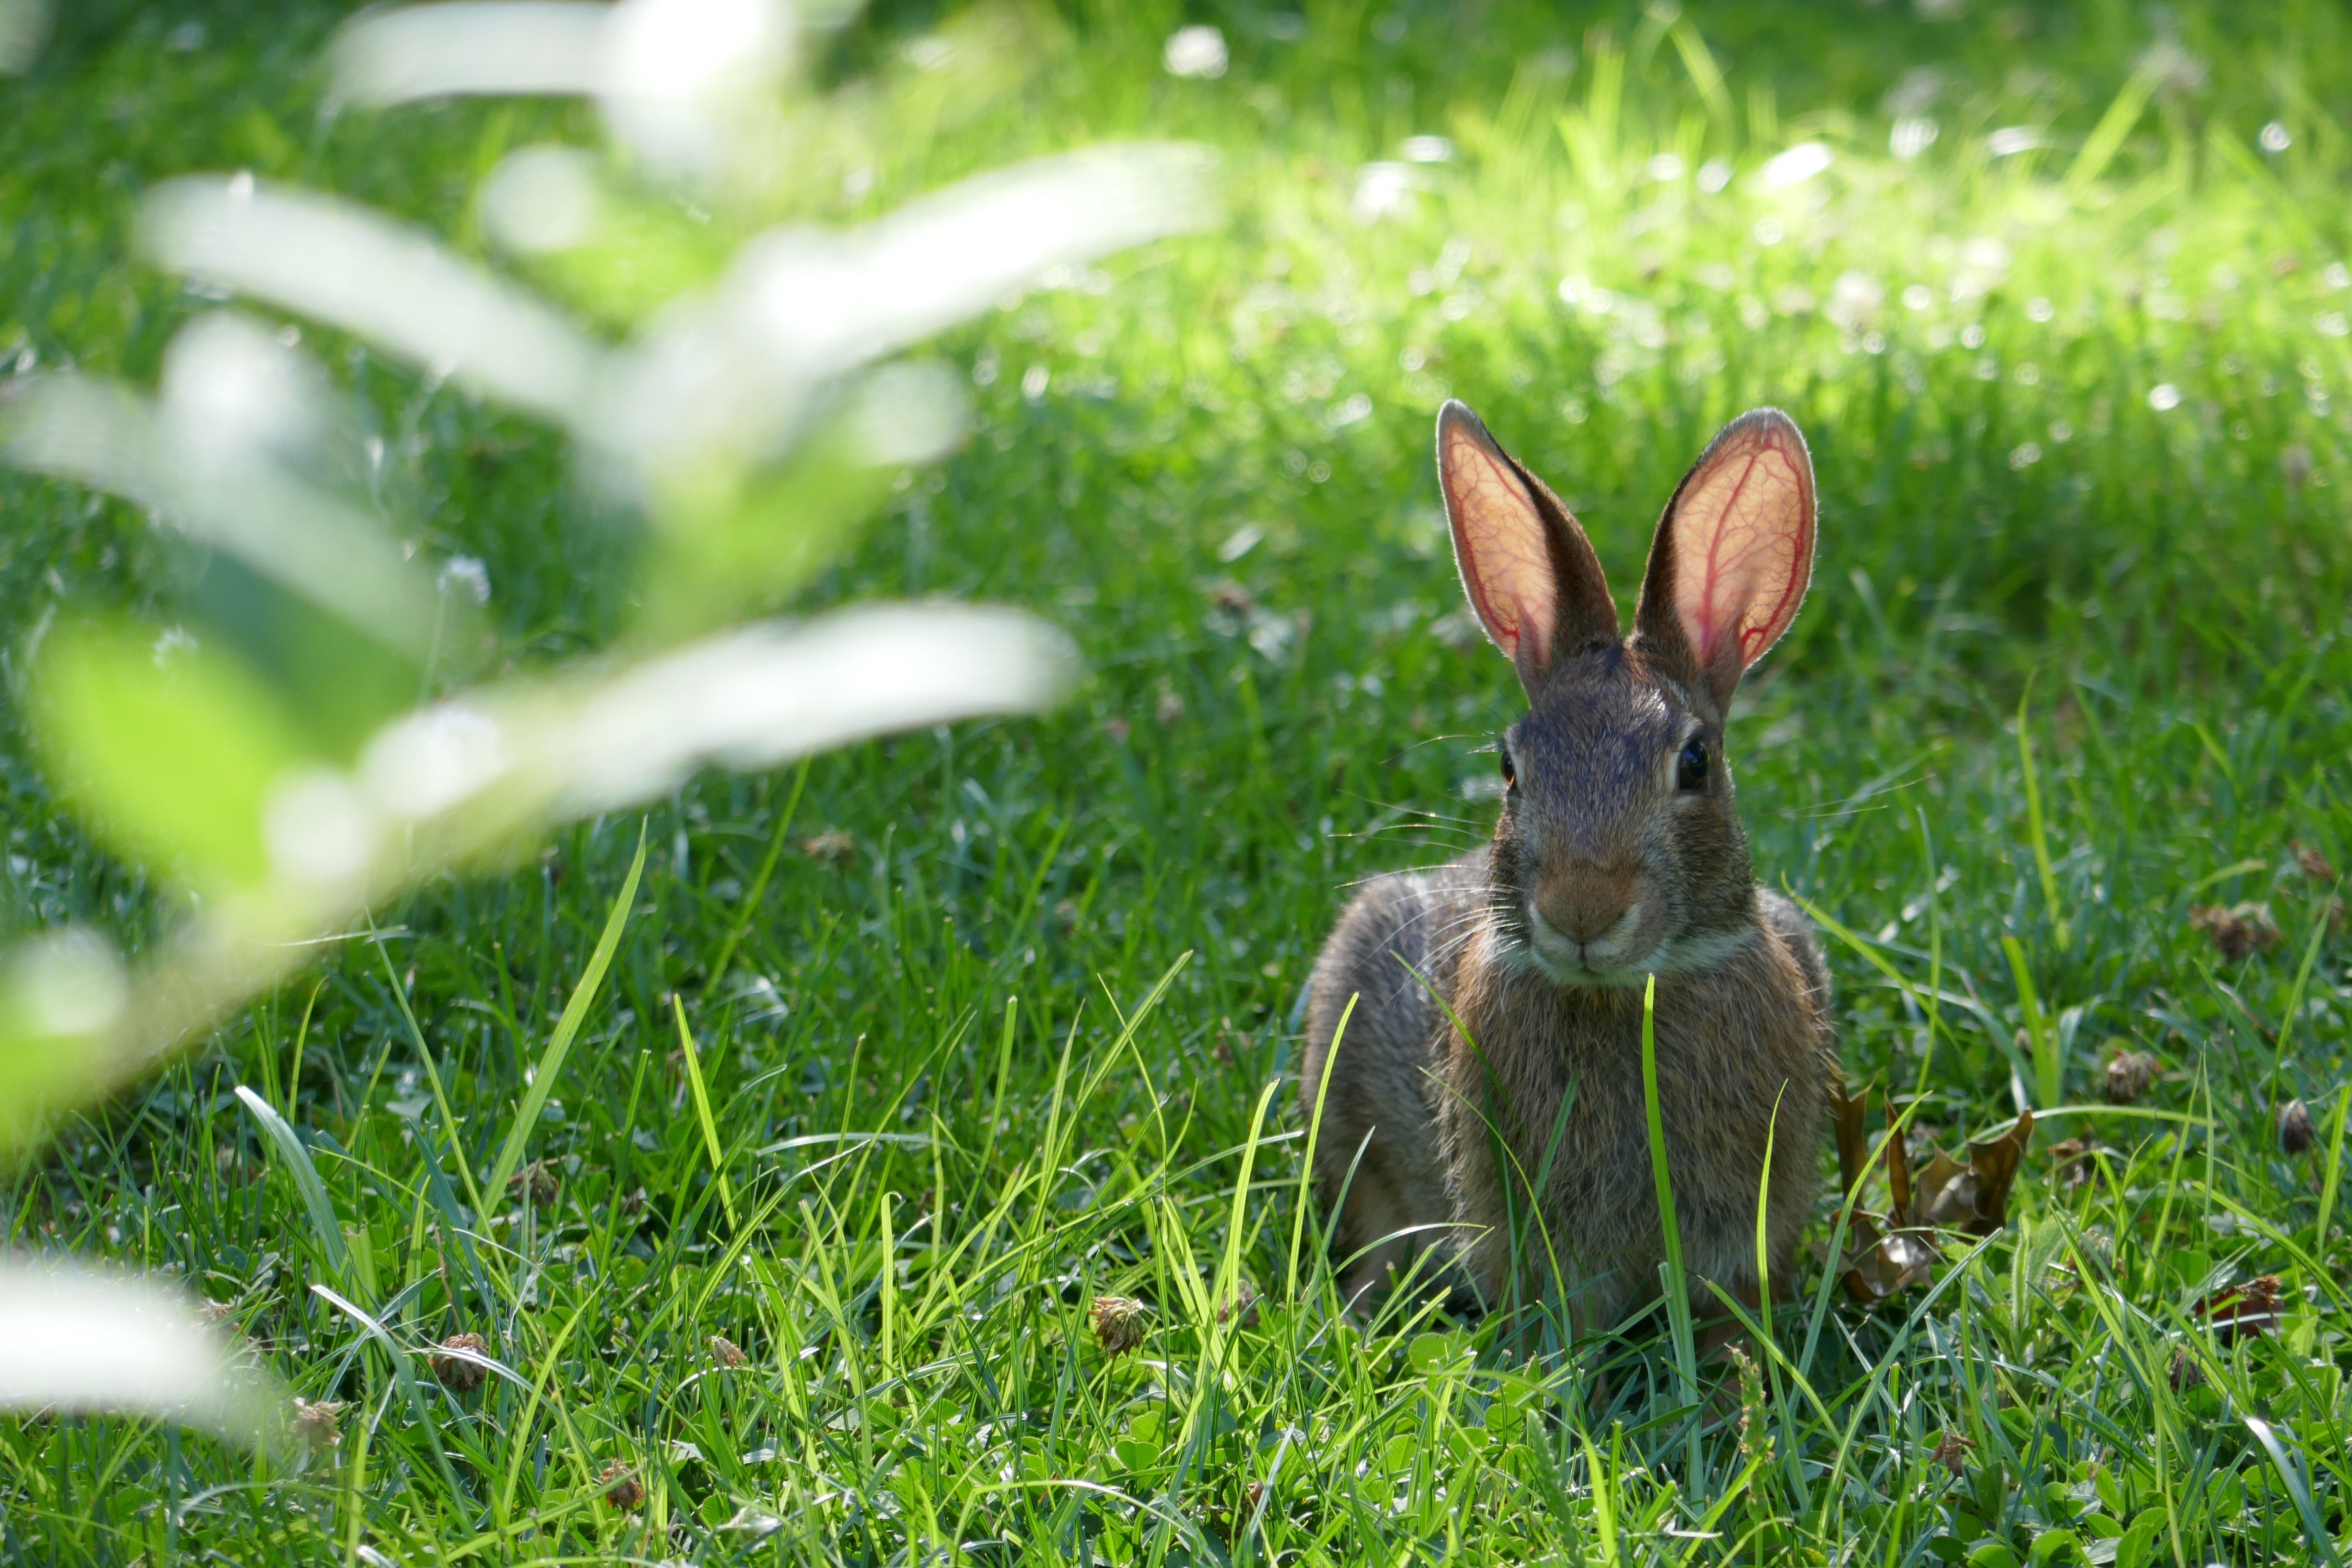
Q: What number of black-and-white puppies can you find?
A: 0